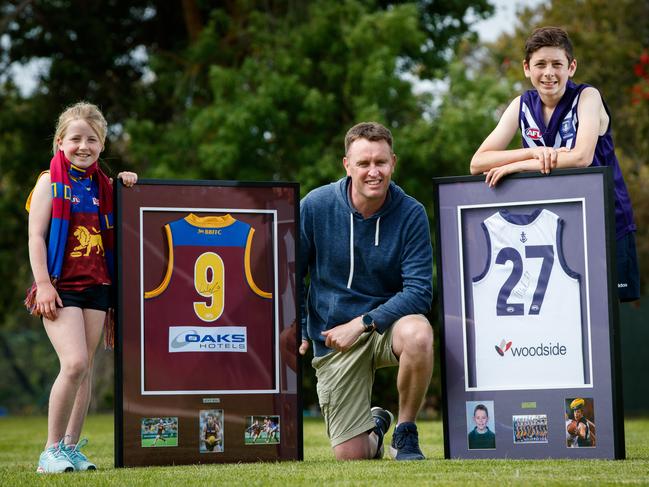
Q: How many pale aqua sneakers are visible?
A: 2